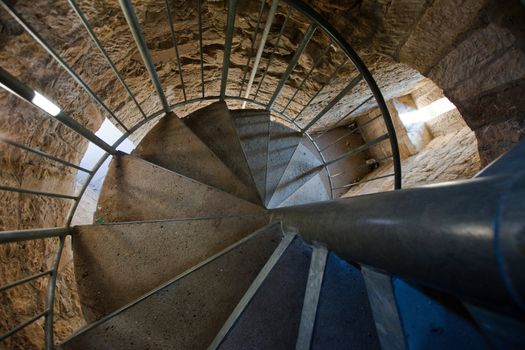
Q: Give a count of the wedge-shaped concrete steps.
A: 12